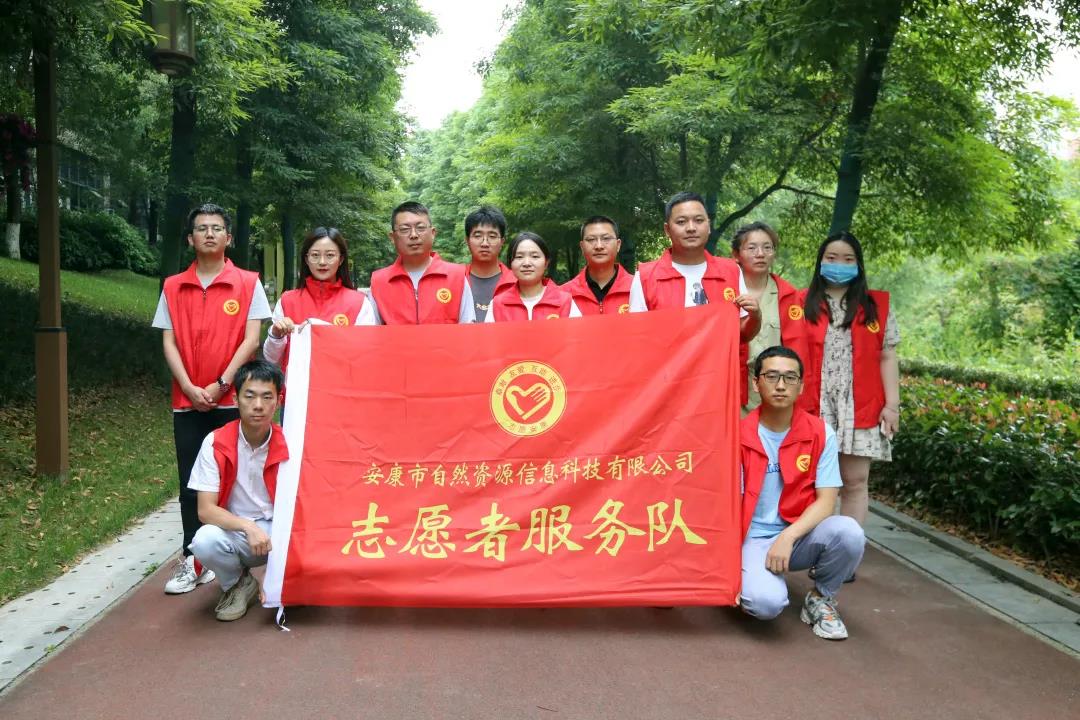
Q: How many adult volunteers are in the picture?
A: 11